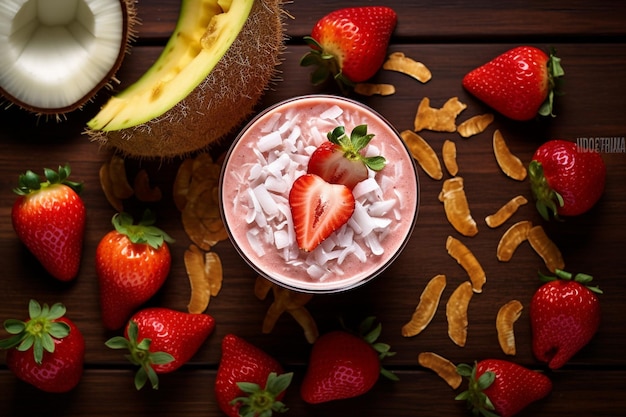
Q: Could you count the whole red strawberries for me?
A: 11